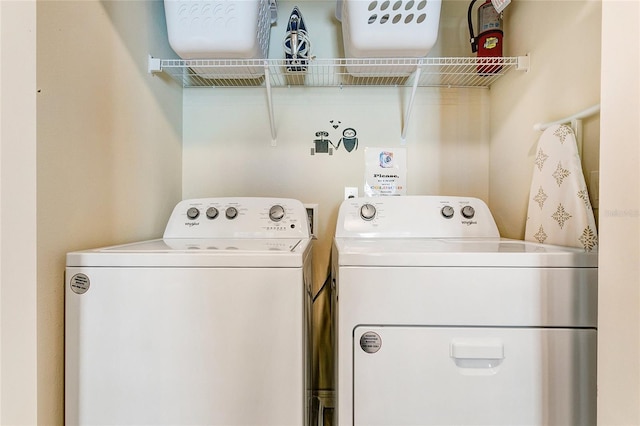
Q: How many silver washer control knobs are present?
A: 4